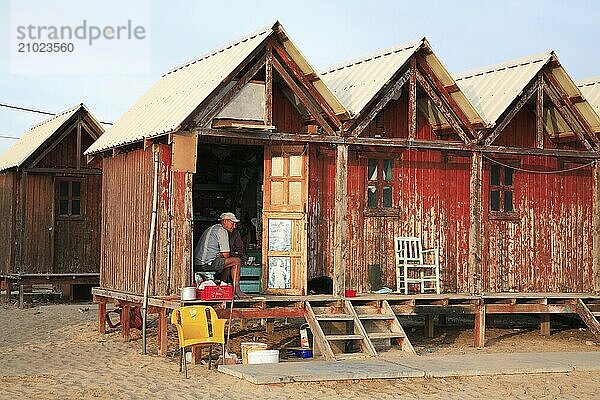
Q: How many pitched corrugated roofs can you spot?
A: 5